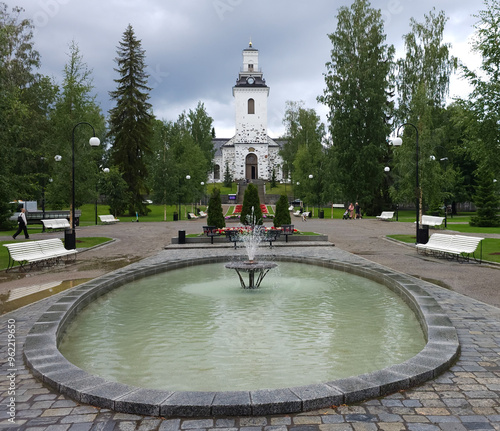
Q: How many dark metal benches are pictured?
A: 4